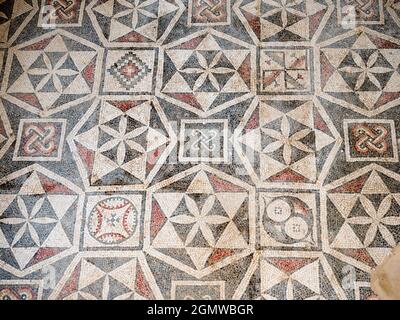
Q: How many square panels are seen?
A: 13